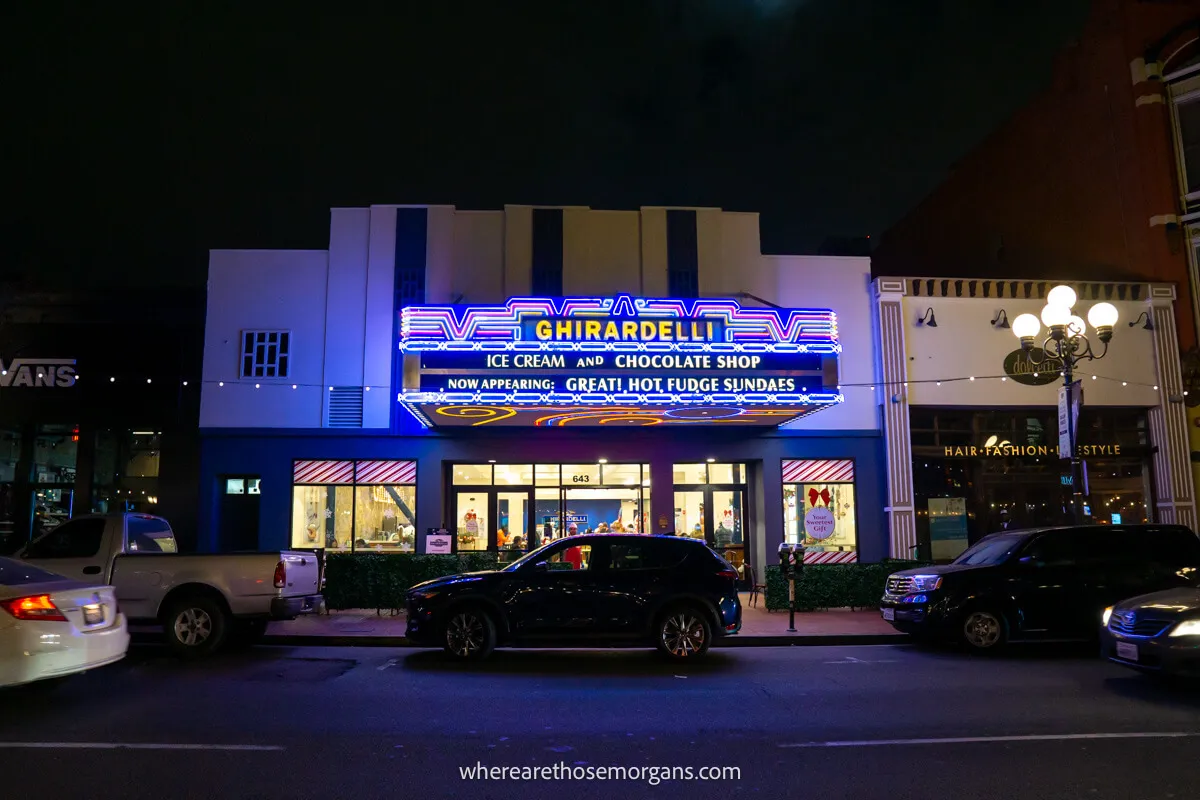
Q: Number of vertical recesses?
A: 3